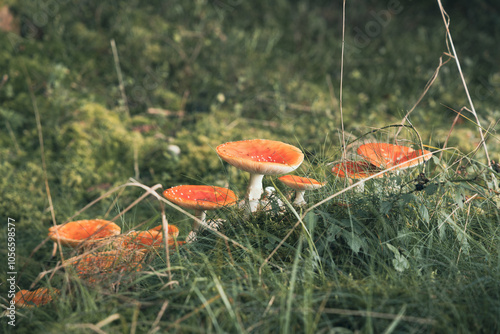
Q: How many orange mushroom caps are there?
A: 9